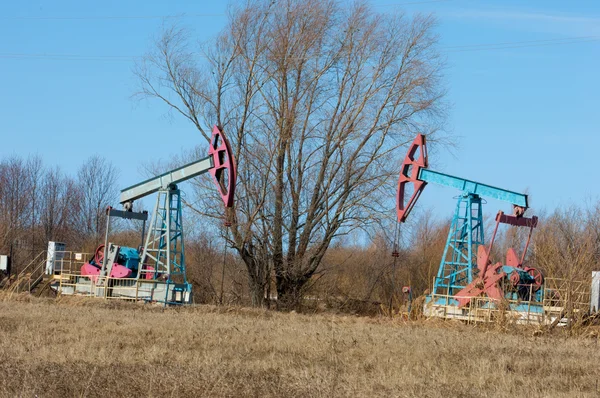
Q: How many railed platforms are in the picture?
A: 2